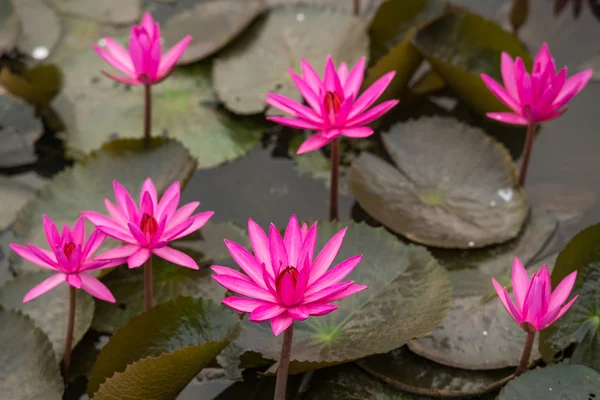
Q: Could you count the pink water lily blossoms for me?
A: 7